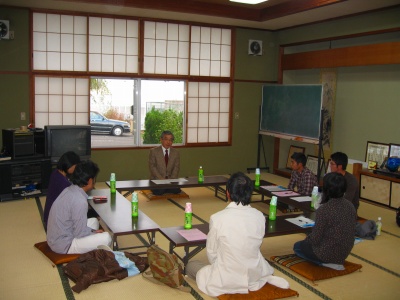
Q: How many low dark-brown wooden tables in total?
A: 4